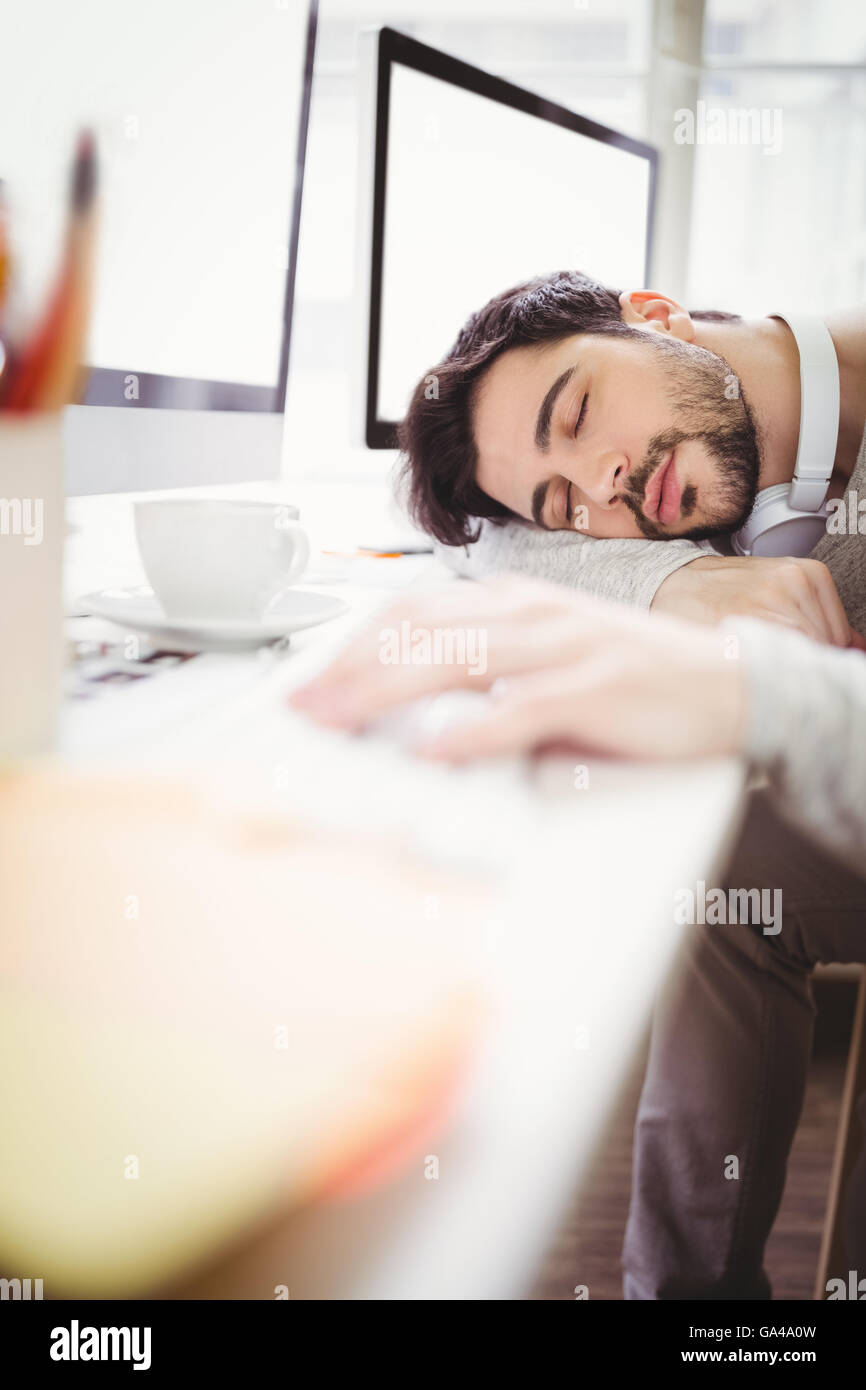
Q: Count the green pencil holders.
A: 0